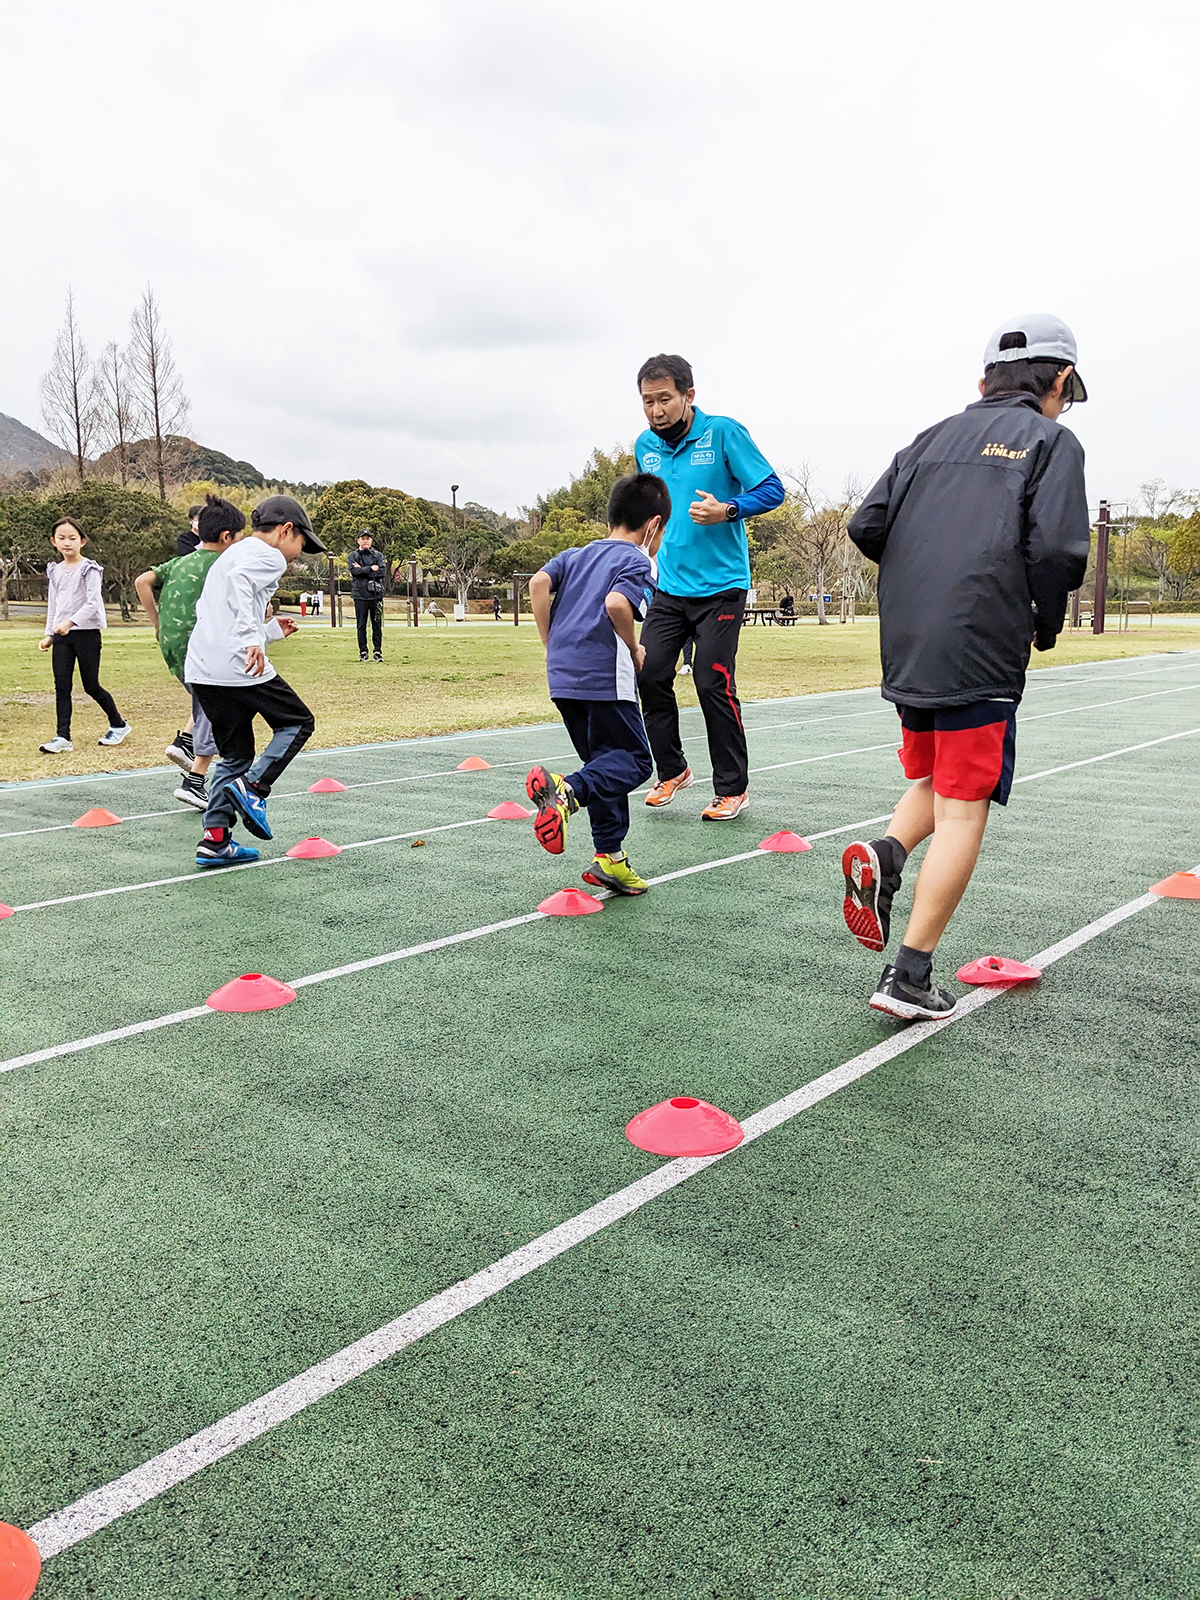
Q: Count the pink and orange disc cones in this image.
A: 13